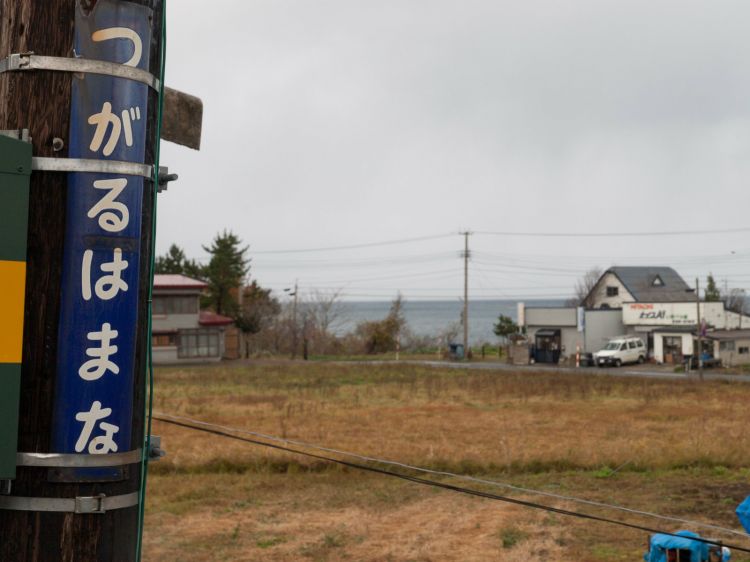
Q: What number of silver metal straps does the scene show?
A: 4